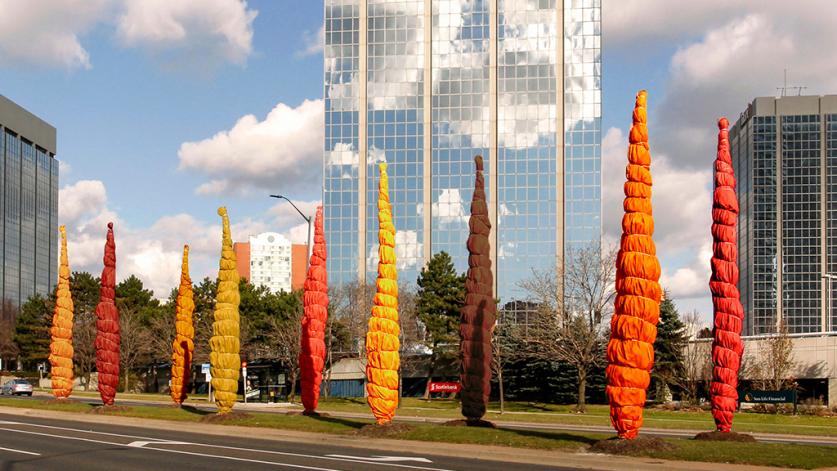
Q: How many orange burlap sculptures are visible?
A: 3